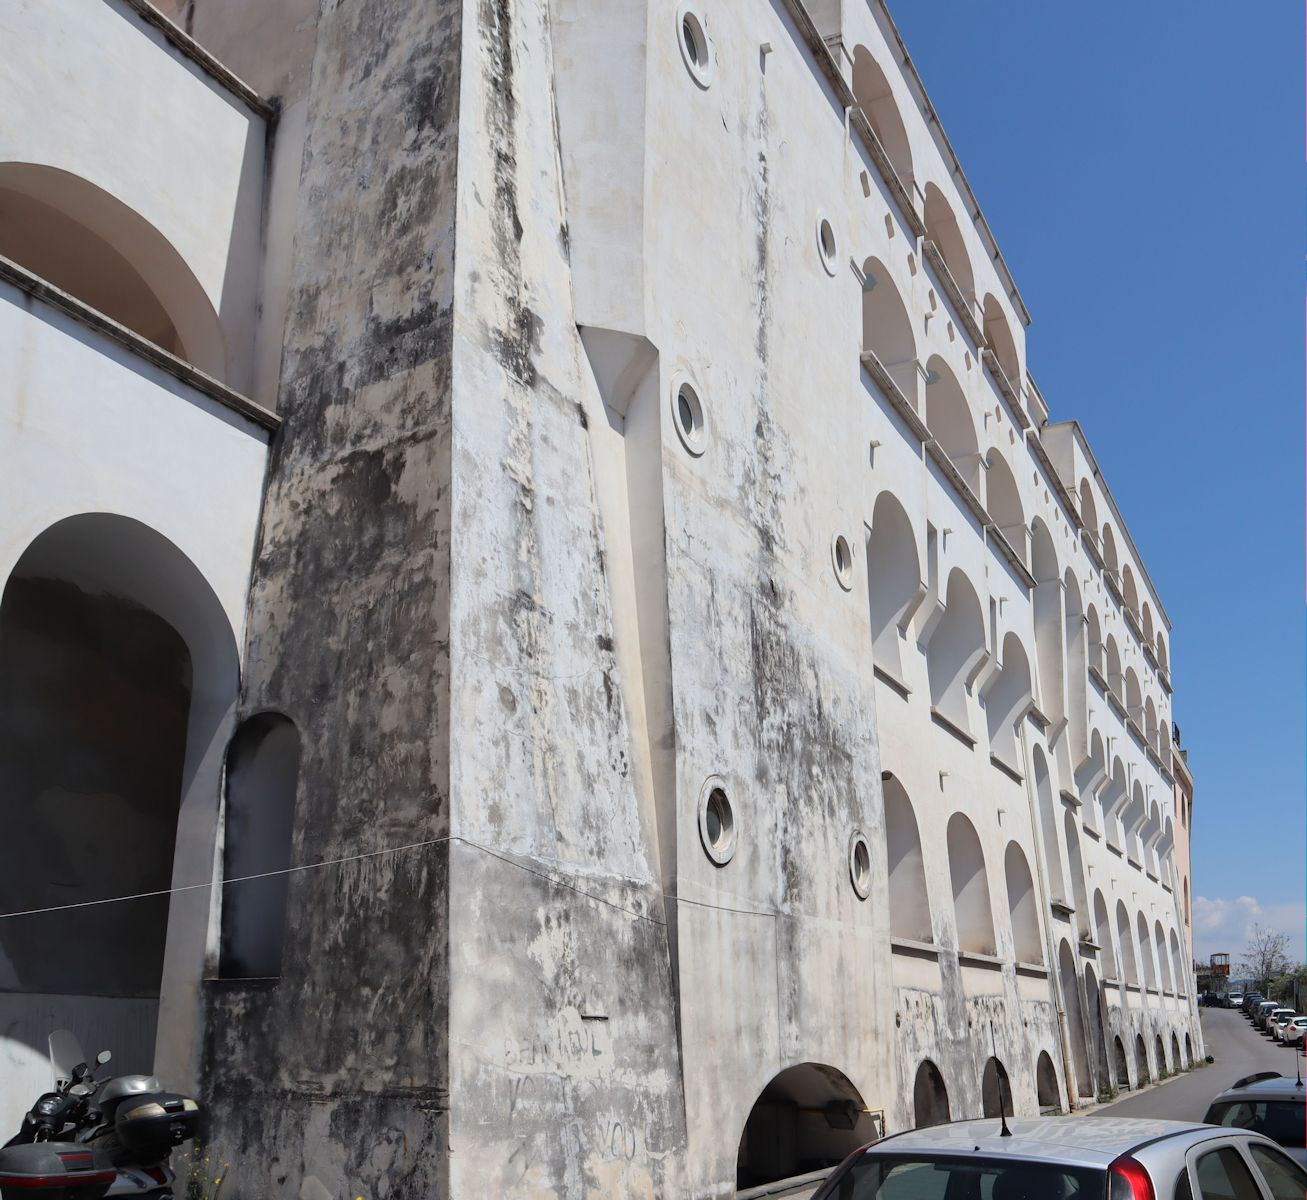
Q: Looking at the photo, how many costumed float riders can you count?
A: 0